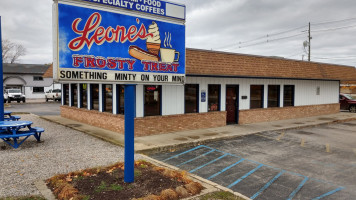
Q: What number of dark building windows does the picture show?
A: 12